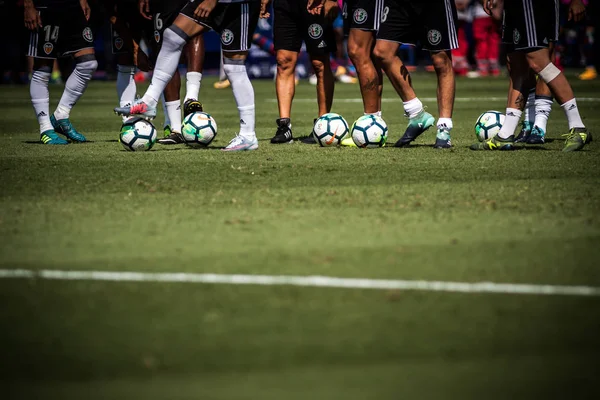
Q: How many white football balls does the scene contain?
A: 5